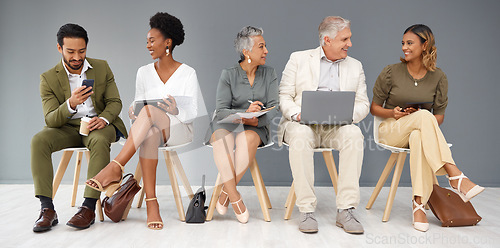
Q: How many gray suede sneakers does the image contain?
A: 2